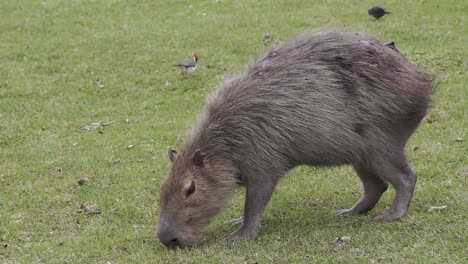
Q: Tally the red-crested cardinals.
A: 1